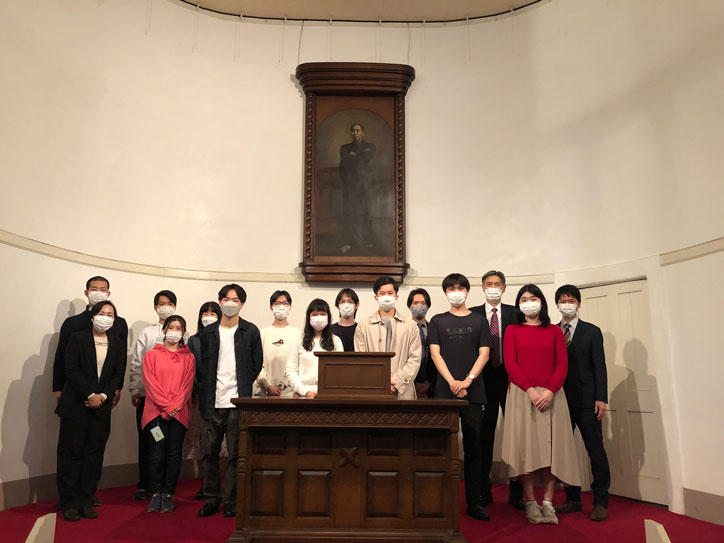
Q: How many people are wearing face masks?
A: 15